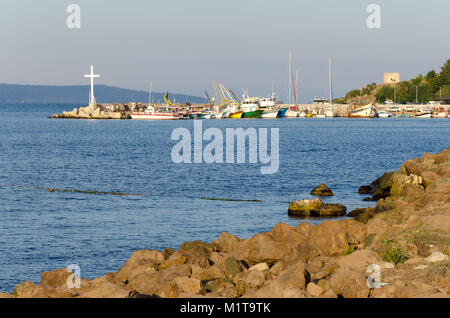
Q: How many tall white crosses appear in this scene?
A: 1